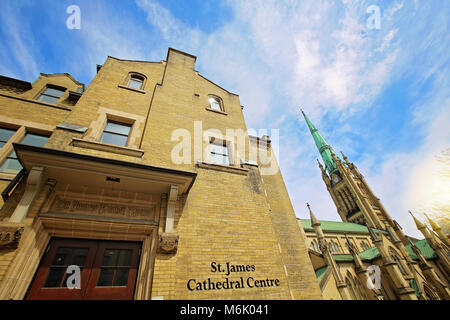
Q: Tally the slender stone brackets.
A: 2